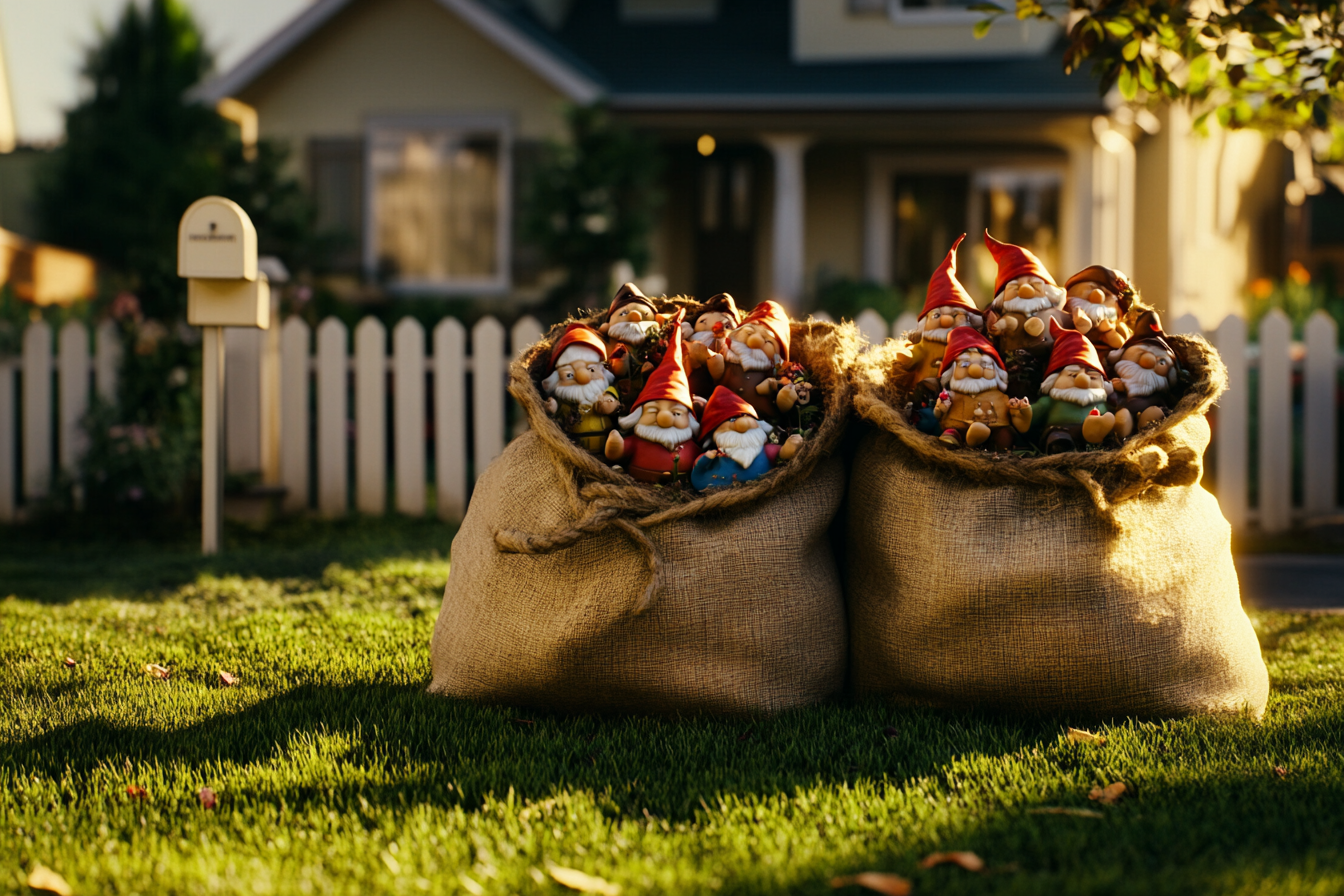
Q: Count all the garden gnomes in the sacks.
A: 12